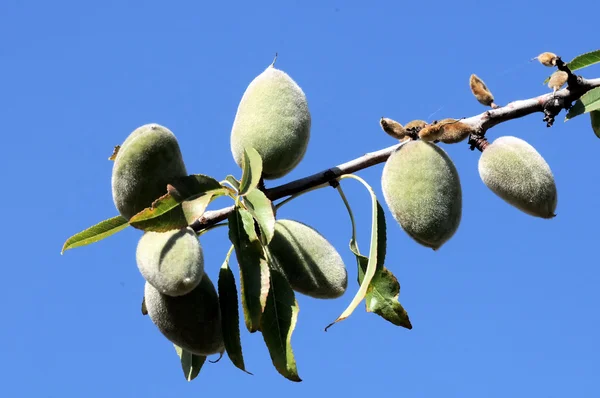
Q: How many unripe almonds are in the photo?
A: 7